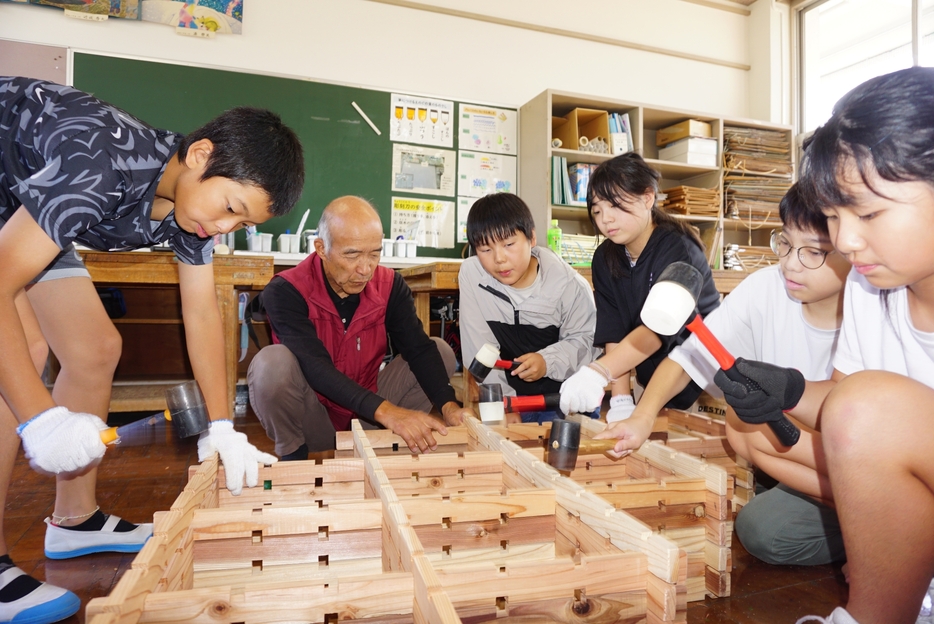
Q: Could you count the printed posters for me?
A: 6